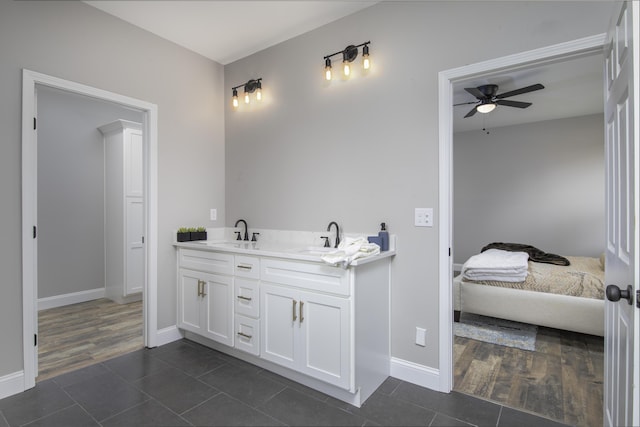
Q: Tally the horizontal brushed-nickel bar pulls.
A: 3